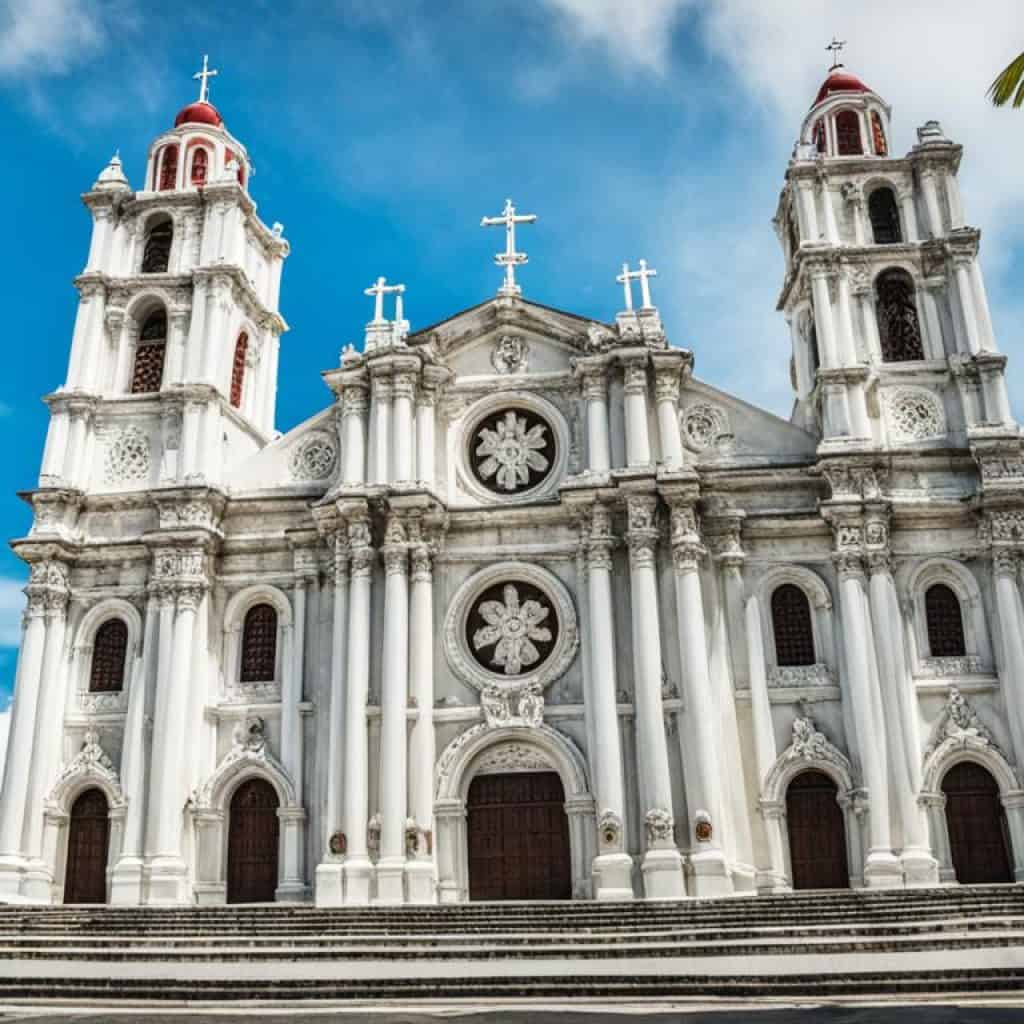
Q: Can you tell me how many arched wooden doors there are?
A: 5